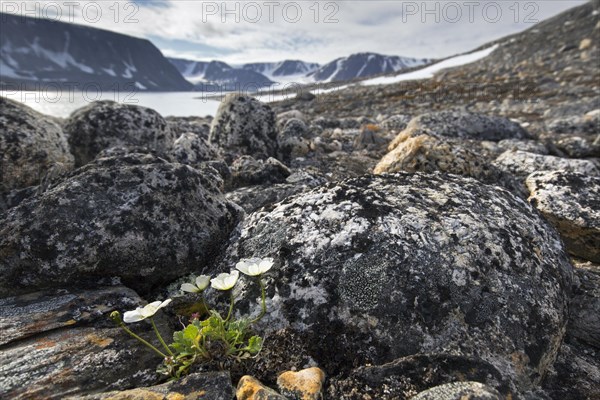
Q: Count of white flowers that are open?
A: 4